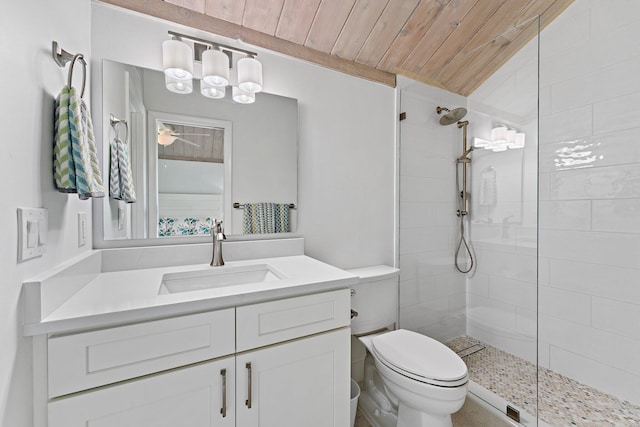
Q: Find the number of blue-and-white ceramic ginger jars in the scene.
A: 0